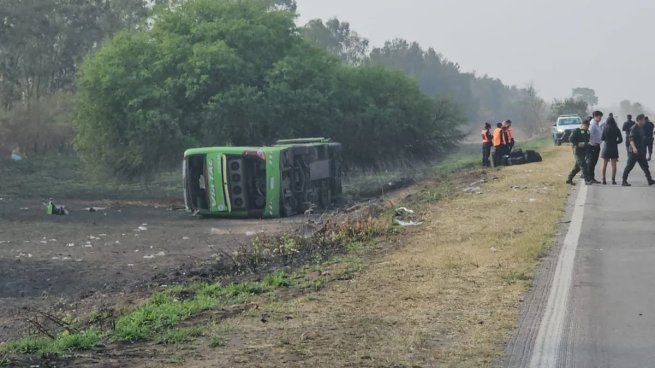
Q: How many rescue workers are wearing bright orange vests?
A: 3